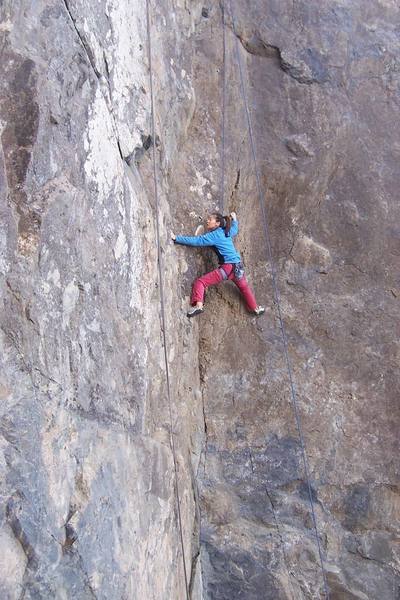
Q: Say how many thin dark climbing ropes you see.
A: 3